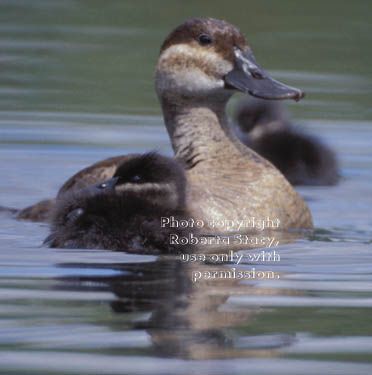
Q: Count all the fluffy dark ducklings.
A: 2